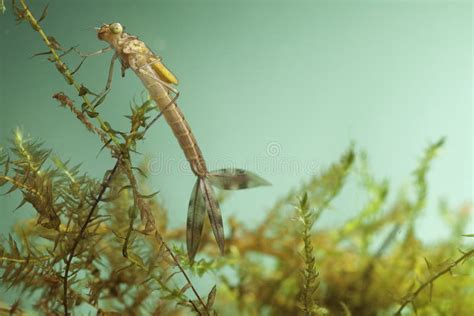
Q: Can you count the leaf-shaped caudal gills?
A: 3